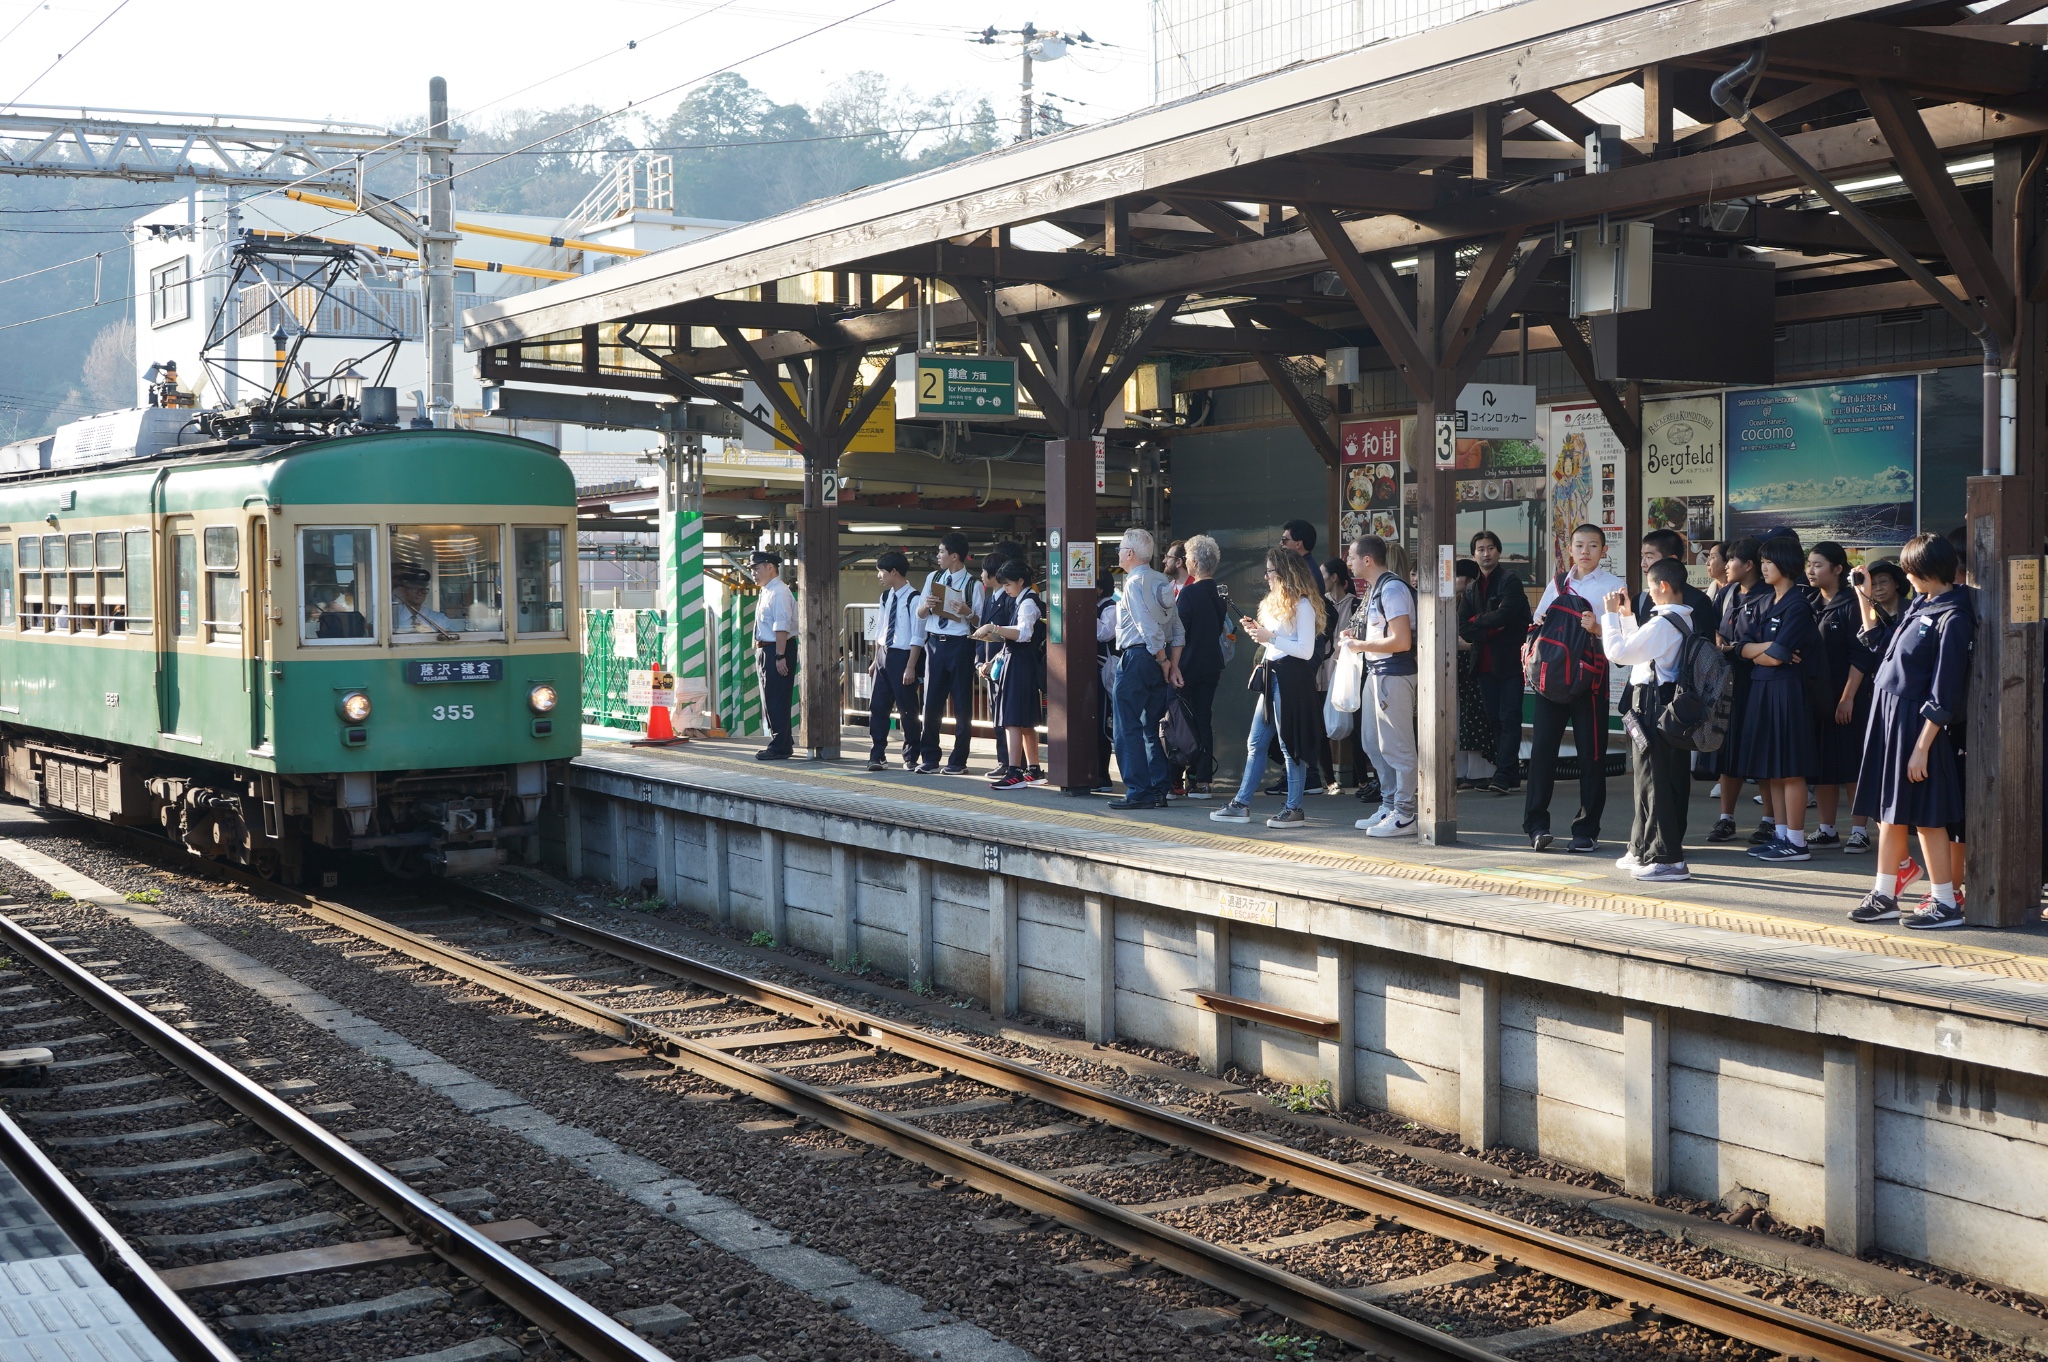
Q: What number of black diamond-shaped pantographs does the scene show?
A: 1